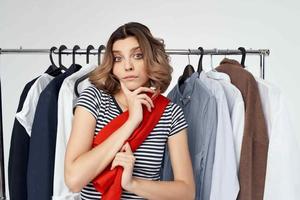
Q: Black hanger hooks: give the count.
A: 7